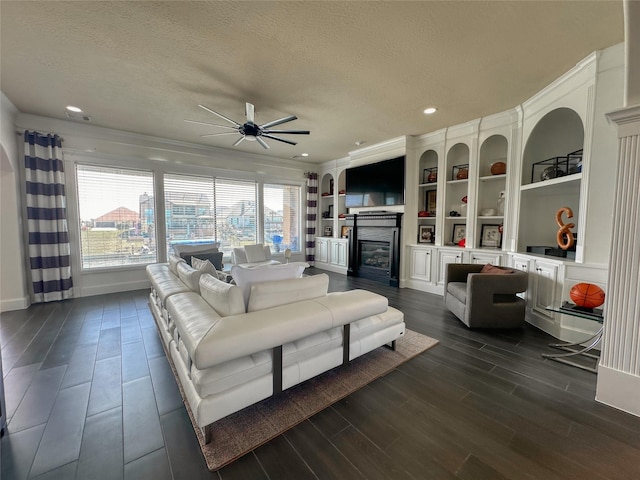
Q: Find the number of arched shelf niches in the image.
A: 6